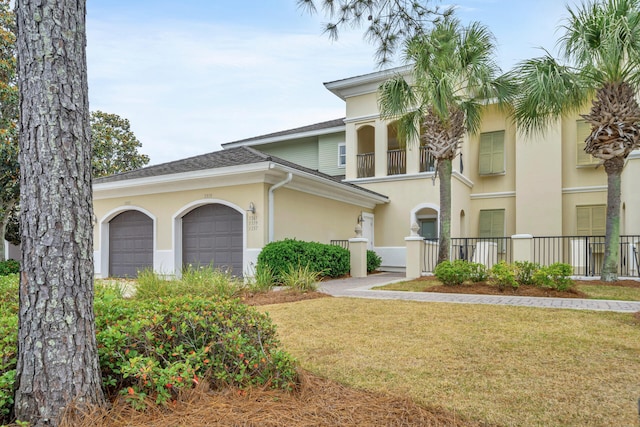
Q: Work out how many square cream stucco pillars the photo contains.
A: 3